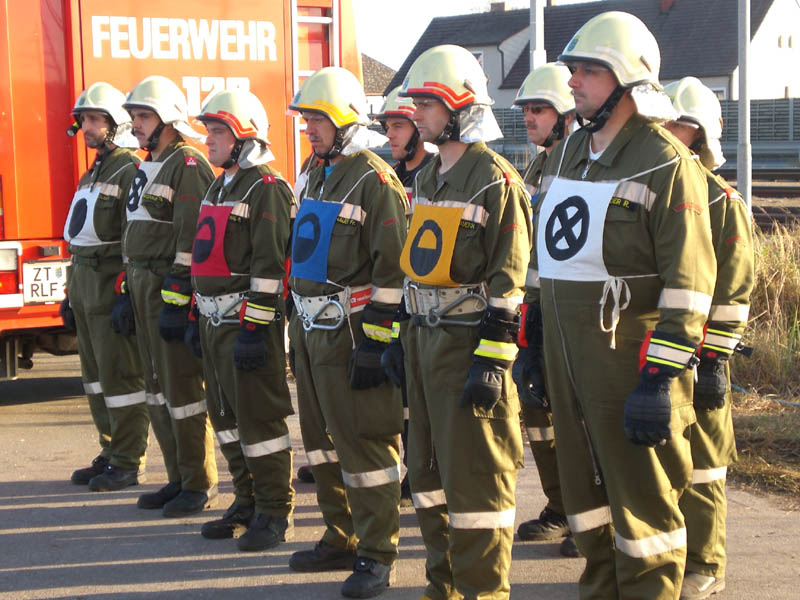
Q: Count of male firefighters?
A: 9